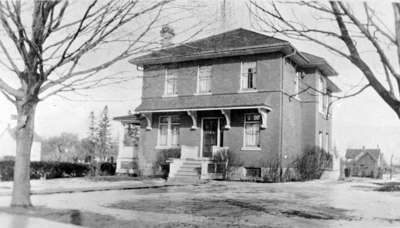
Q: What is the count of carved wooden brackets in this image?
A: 4